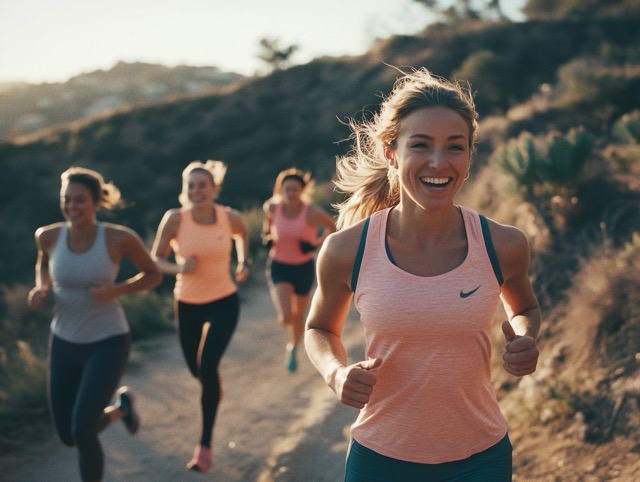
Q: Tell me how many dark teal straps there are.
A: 2